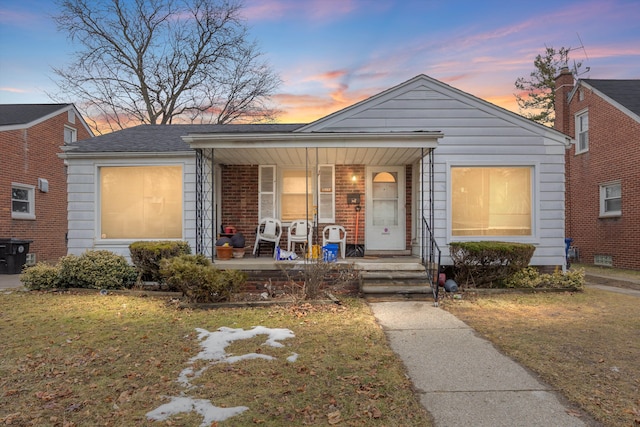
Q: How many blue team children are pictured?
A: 0